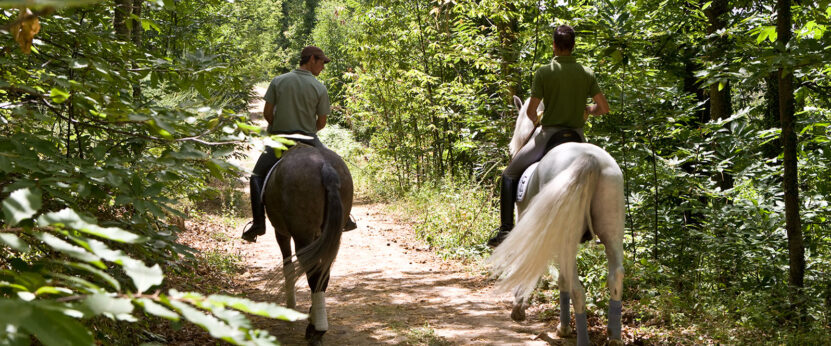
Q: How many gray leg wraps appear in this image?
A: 3